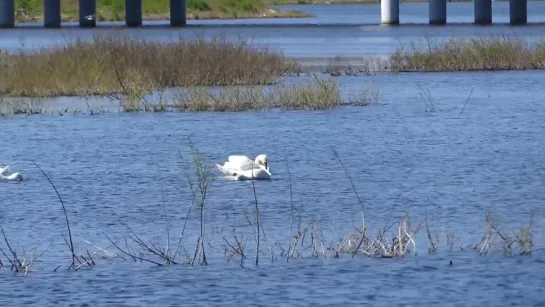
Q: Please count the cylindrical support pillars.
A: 9